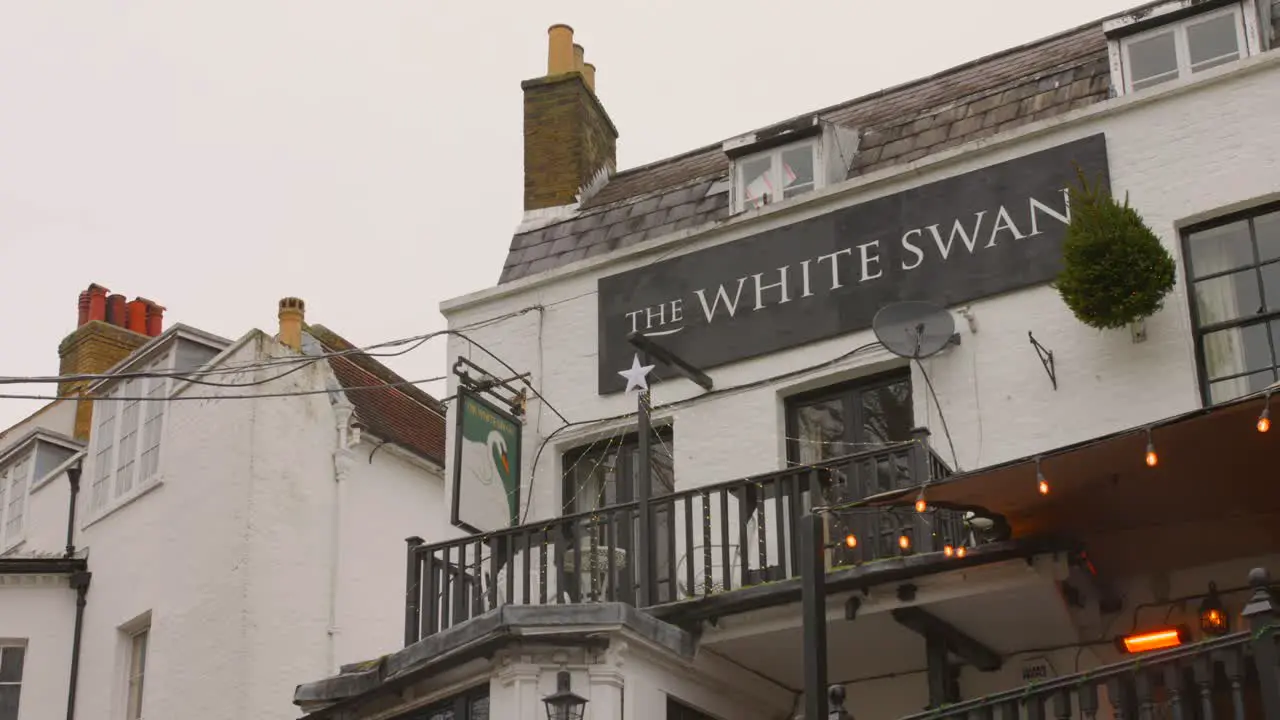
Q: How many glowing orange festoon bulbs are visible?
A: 8